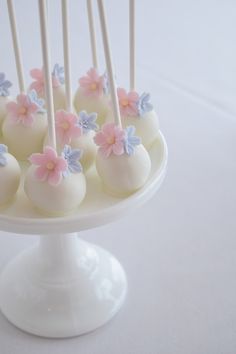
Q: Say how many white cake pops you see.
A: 9